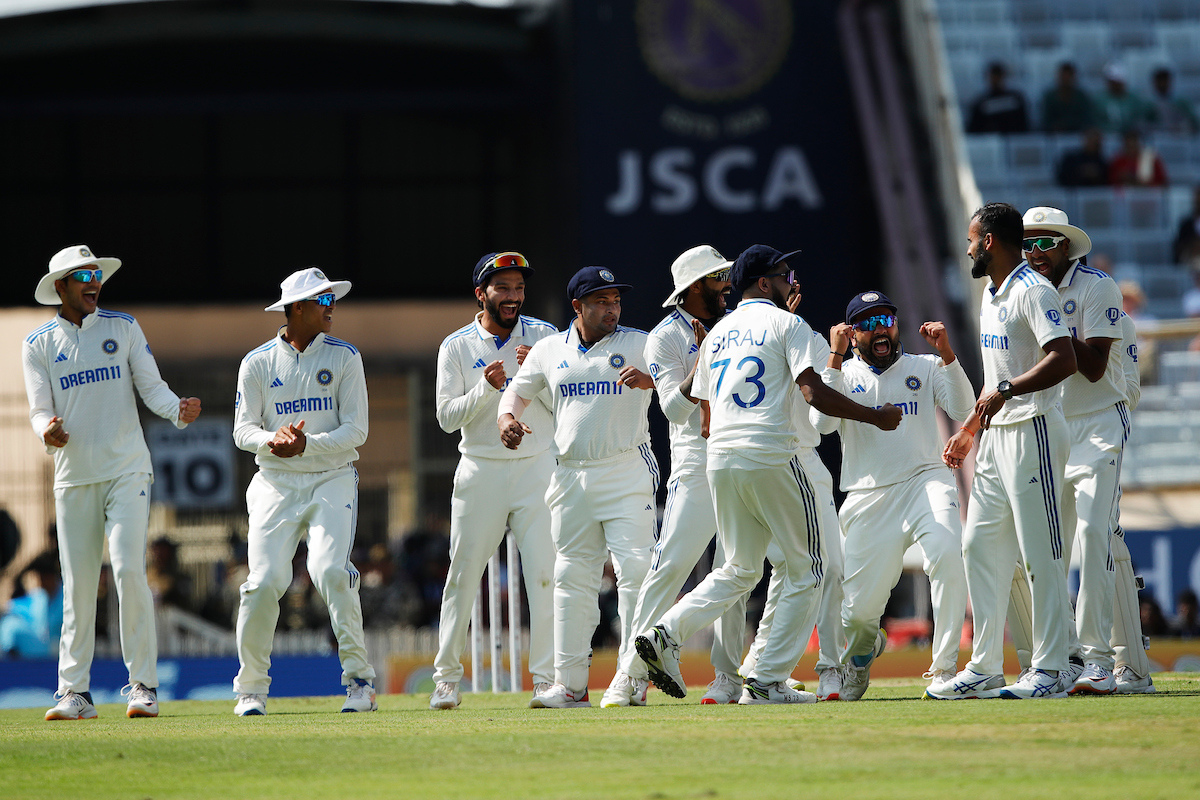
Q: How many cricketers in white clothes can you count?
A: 11